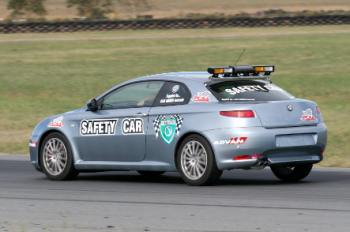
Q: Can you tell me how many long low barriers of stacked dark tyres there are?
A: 1